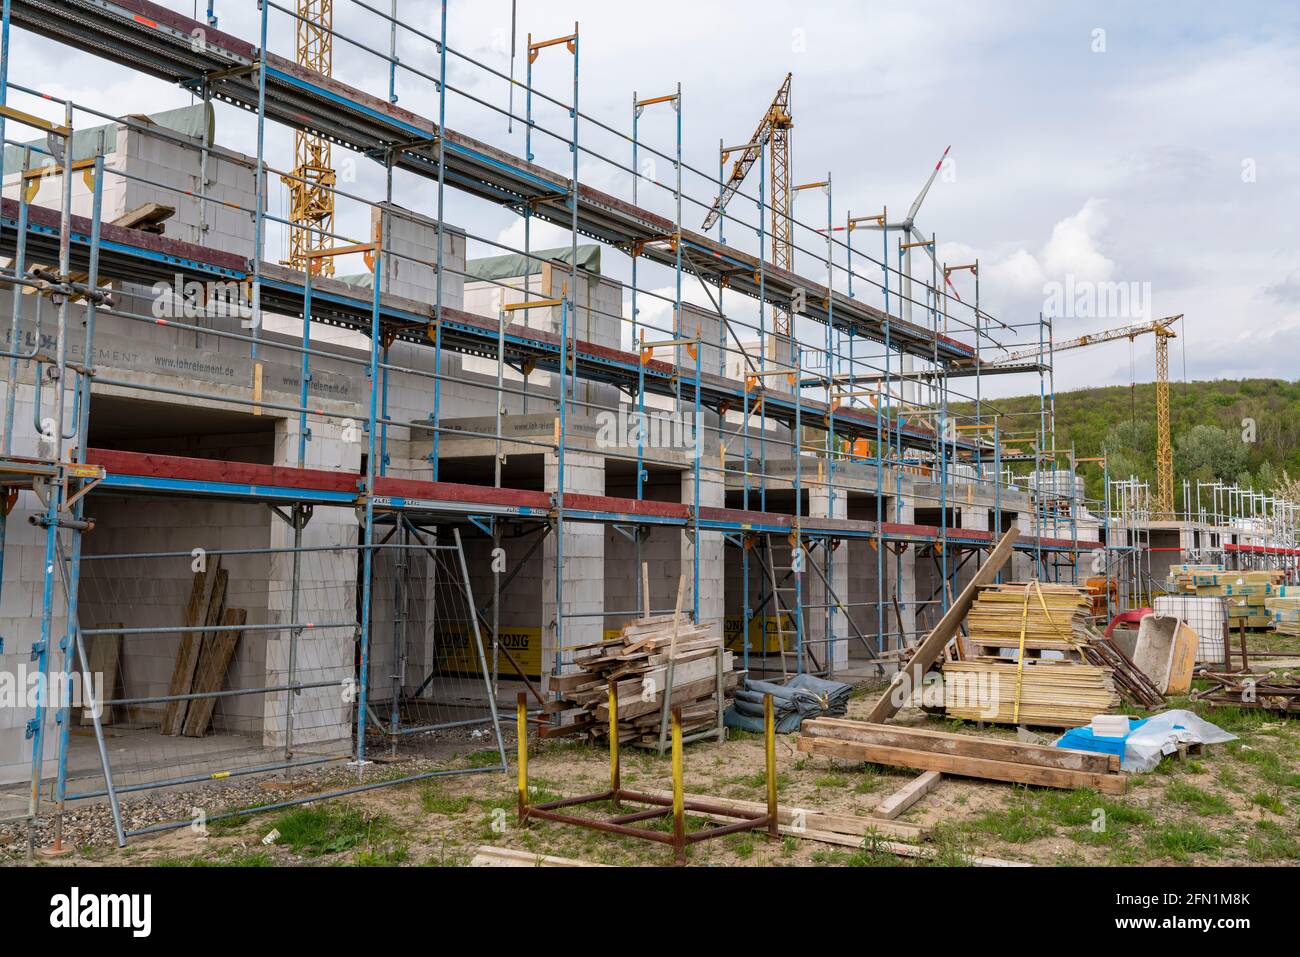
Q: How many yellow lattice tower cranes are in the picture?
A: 3